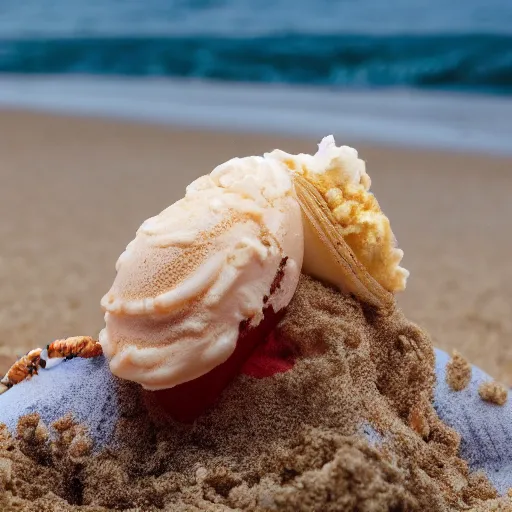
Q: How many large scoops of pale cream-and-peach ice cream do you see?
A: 1